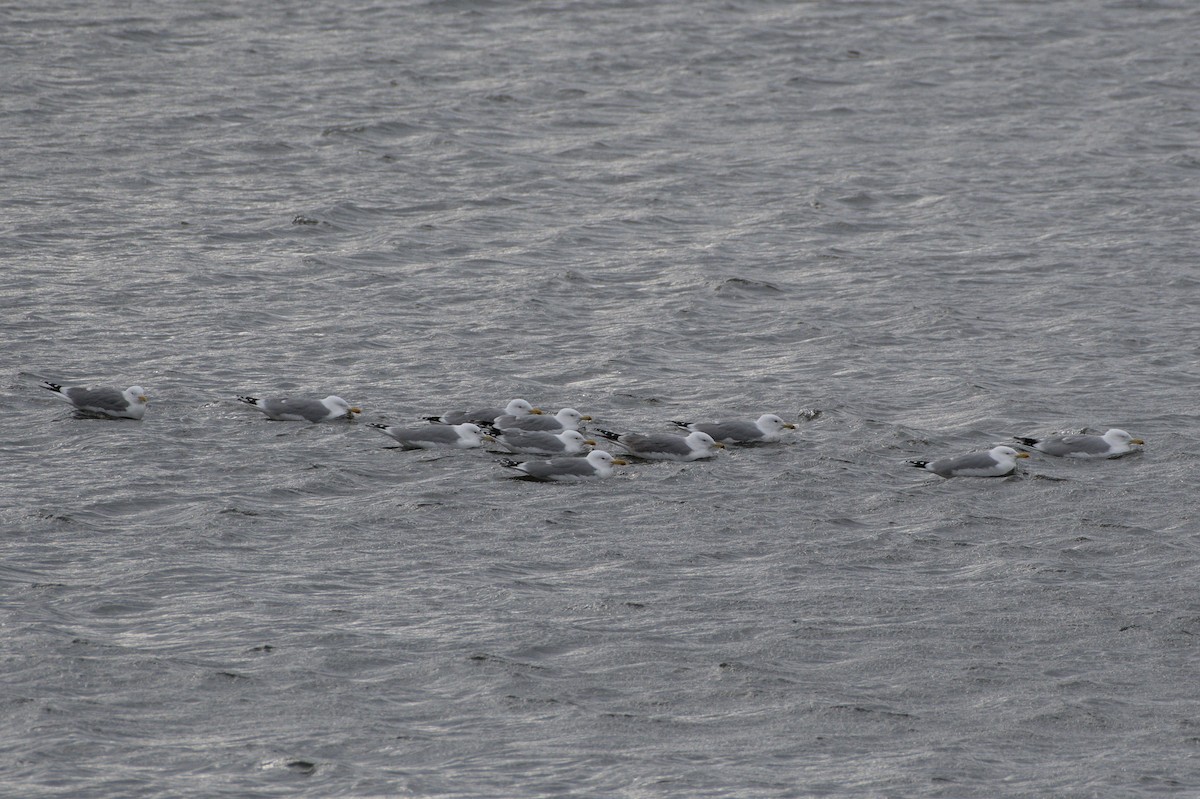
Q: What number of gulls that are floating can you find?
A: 11